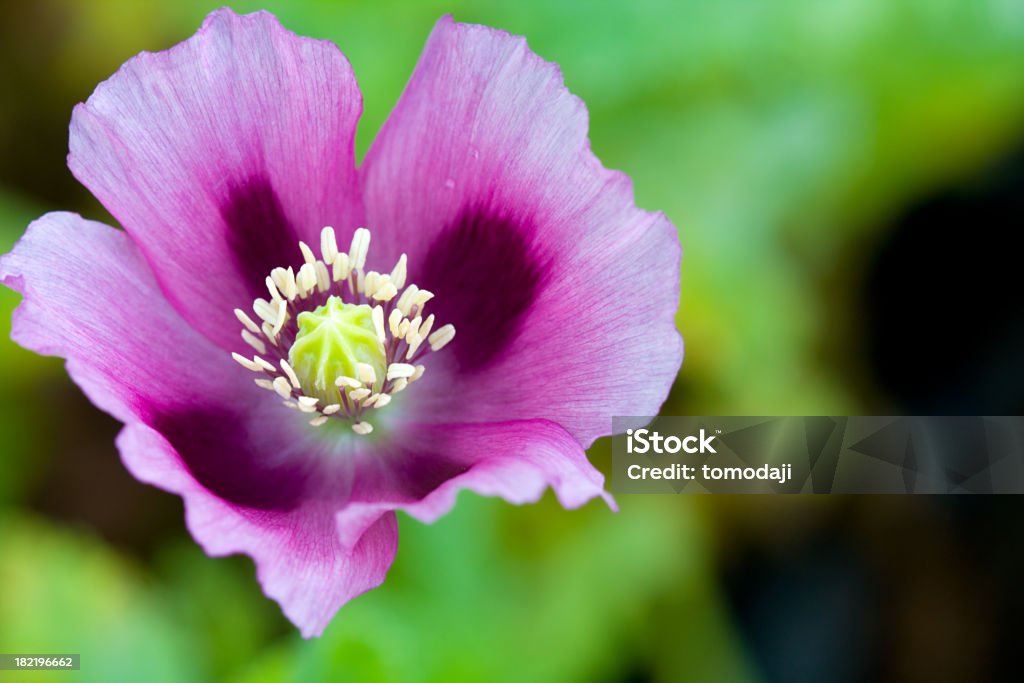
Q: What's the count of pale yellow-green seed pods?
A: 1